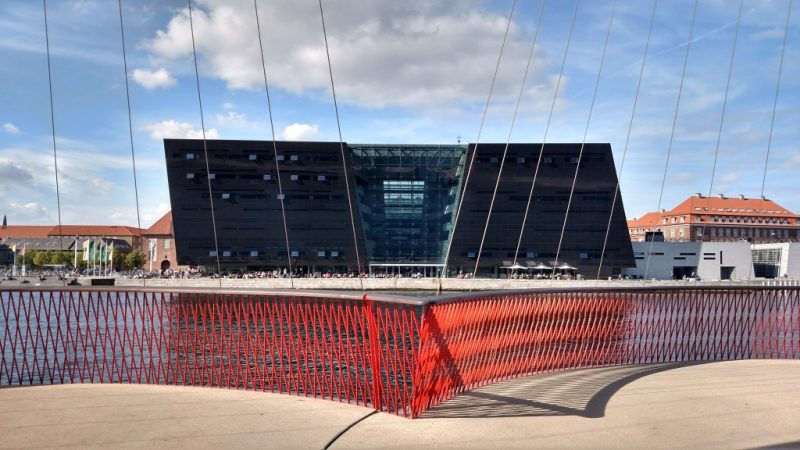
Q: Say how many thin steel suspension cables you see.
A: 13